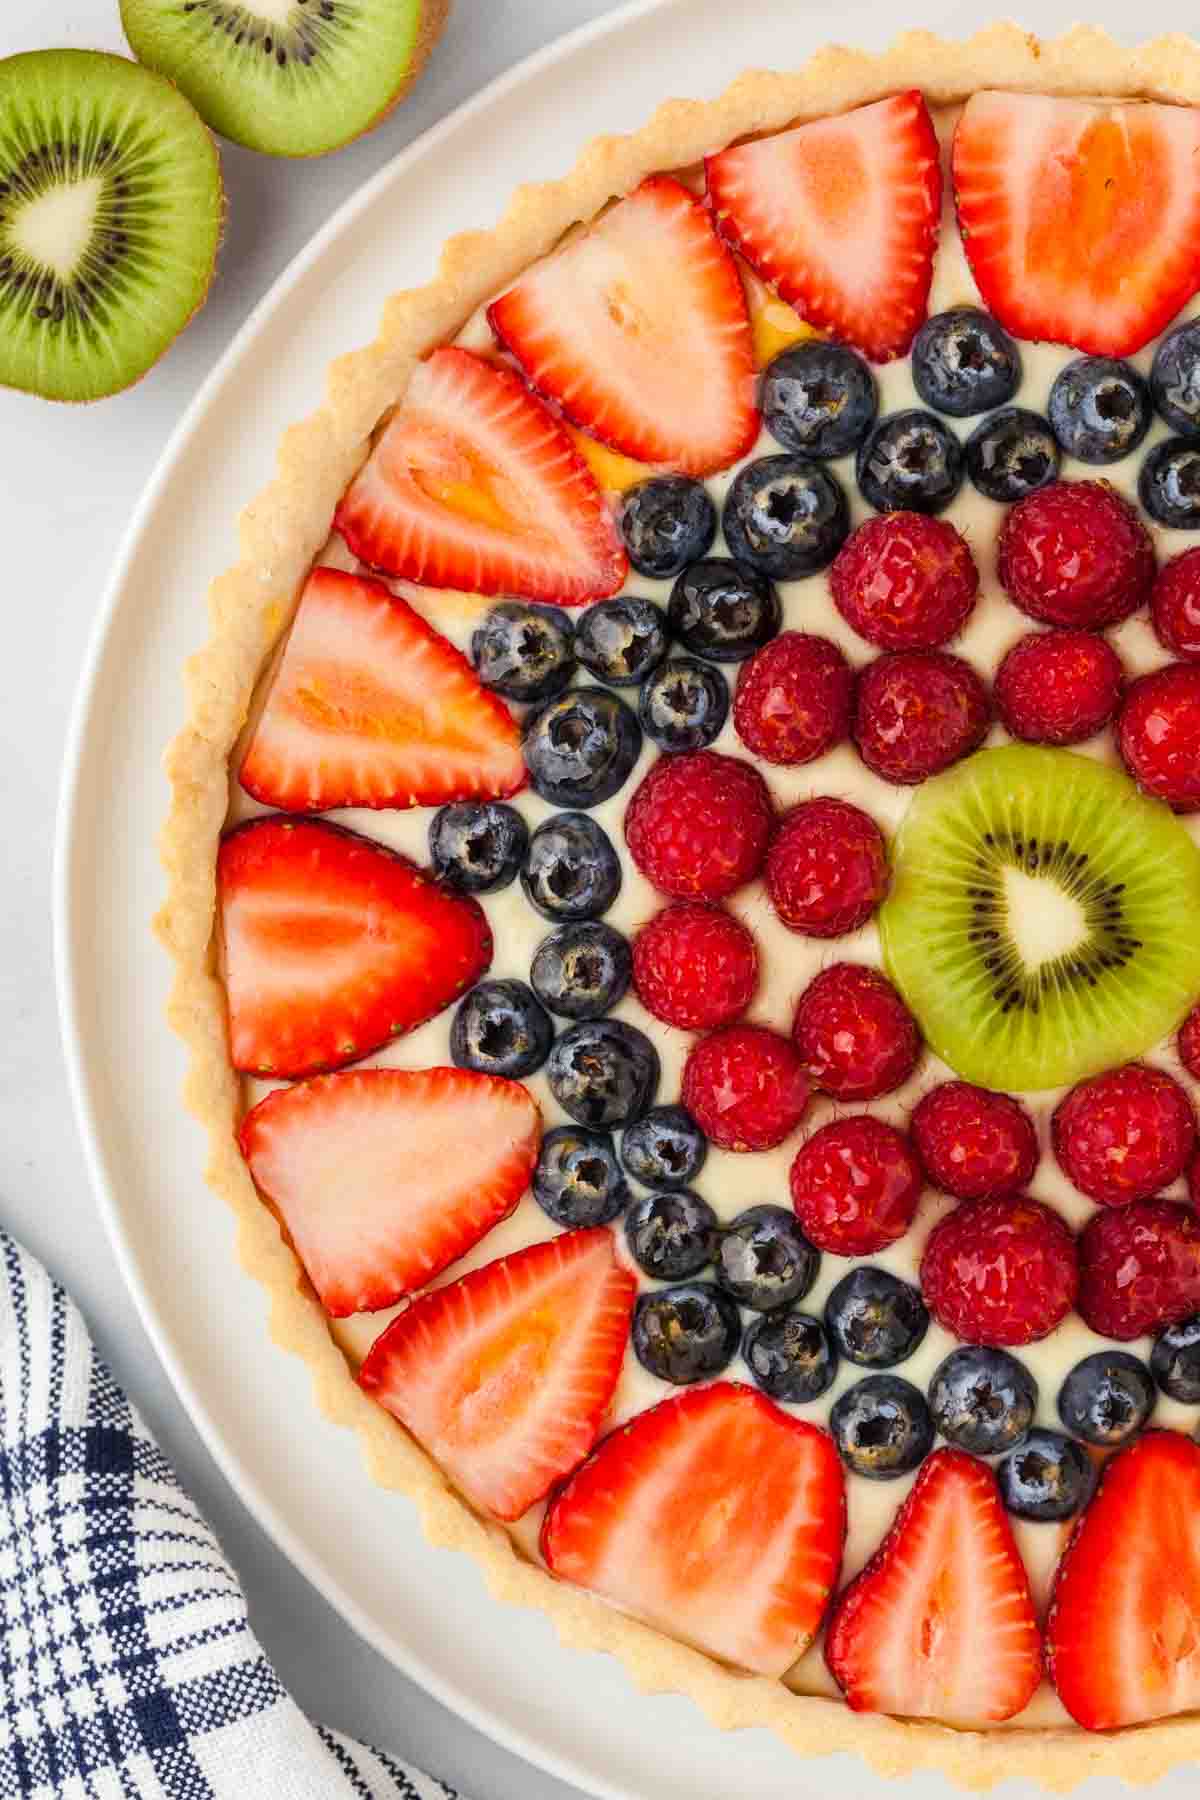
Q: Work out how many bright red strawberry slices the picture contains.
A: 11